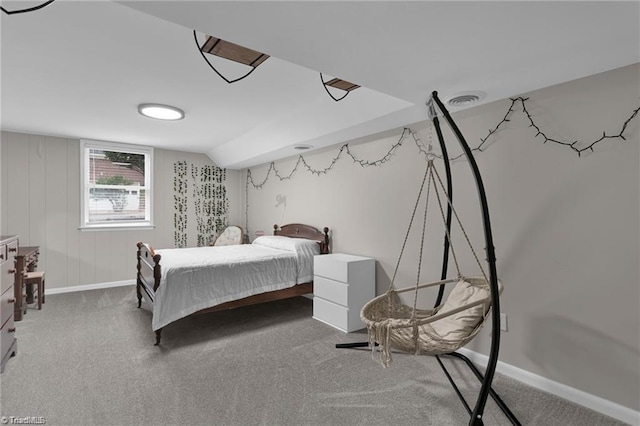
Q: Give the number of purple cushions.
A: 0